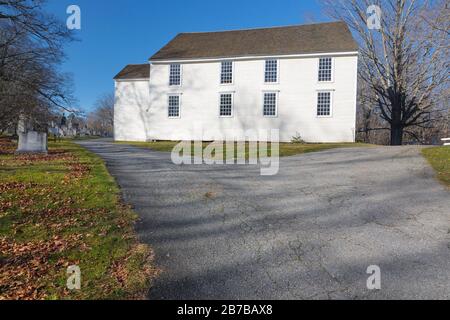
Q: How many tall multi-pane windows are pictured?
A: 8